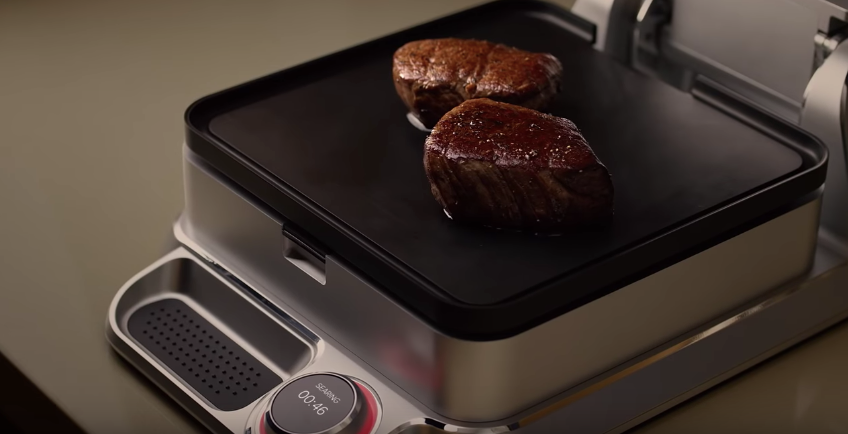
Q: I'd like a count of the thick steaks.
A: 2